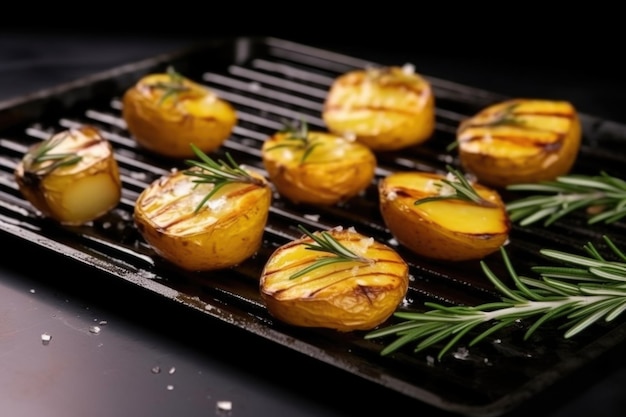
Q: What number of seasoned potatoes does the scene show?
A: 8